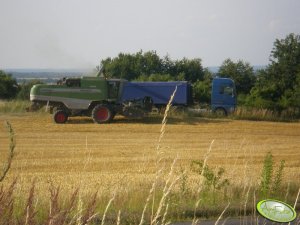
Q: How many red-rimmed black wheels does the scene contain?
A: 2